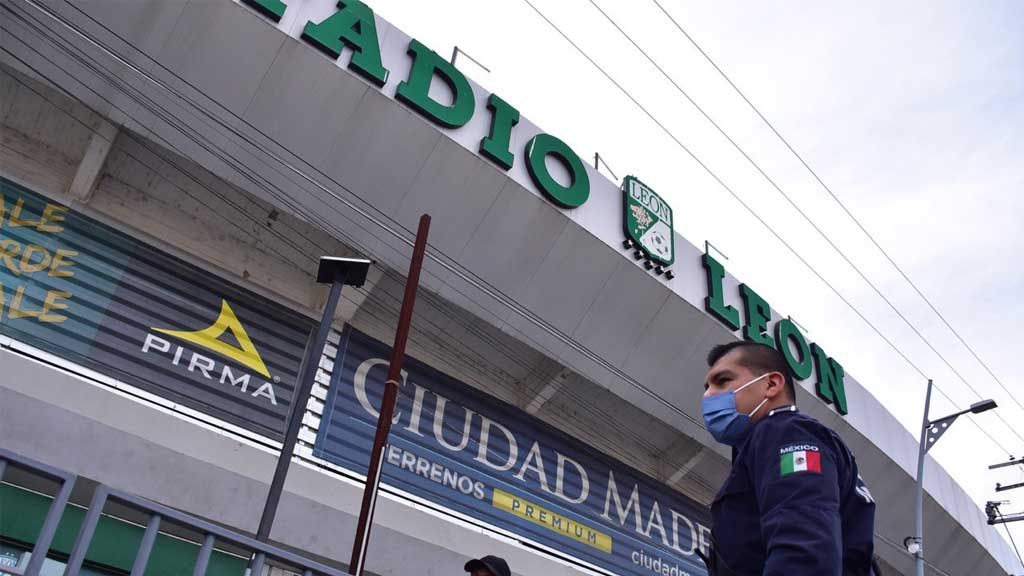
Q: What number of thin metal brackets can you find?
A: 4